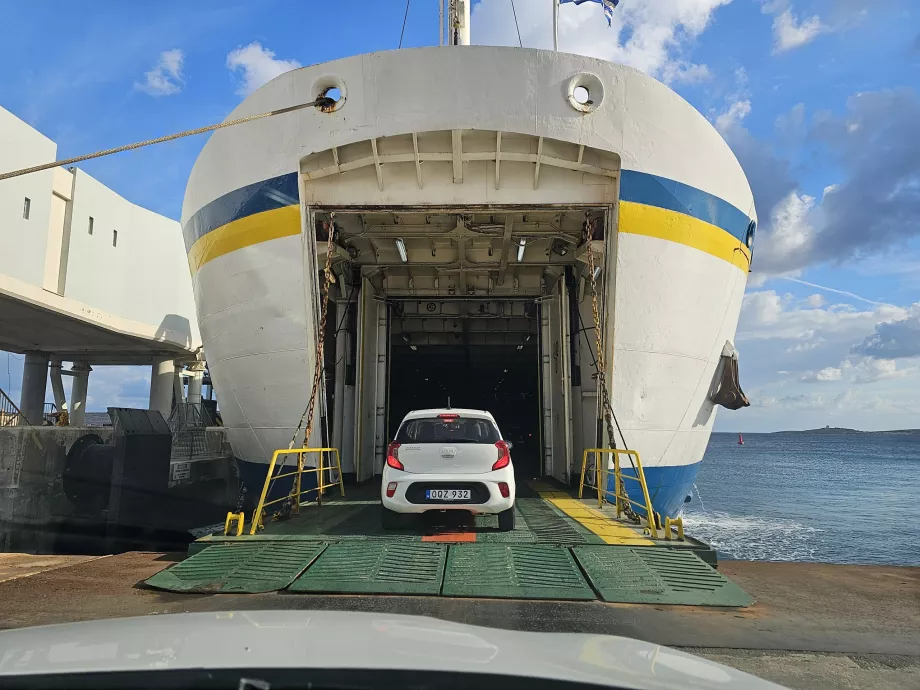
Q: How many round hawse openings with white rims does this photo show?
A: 2